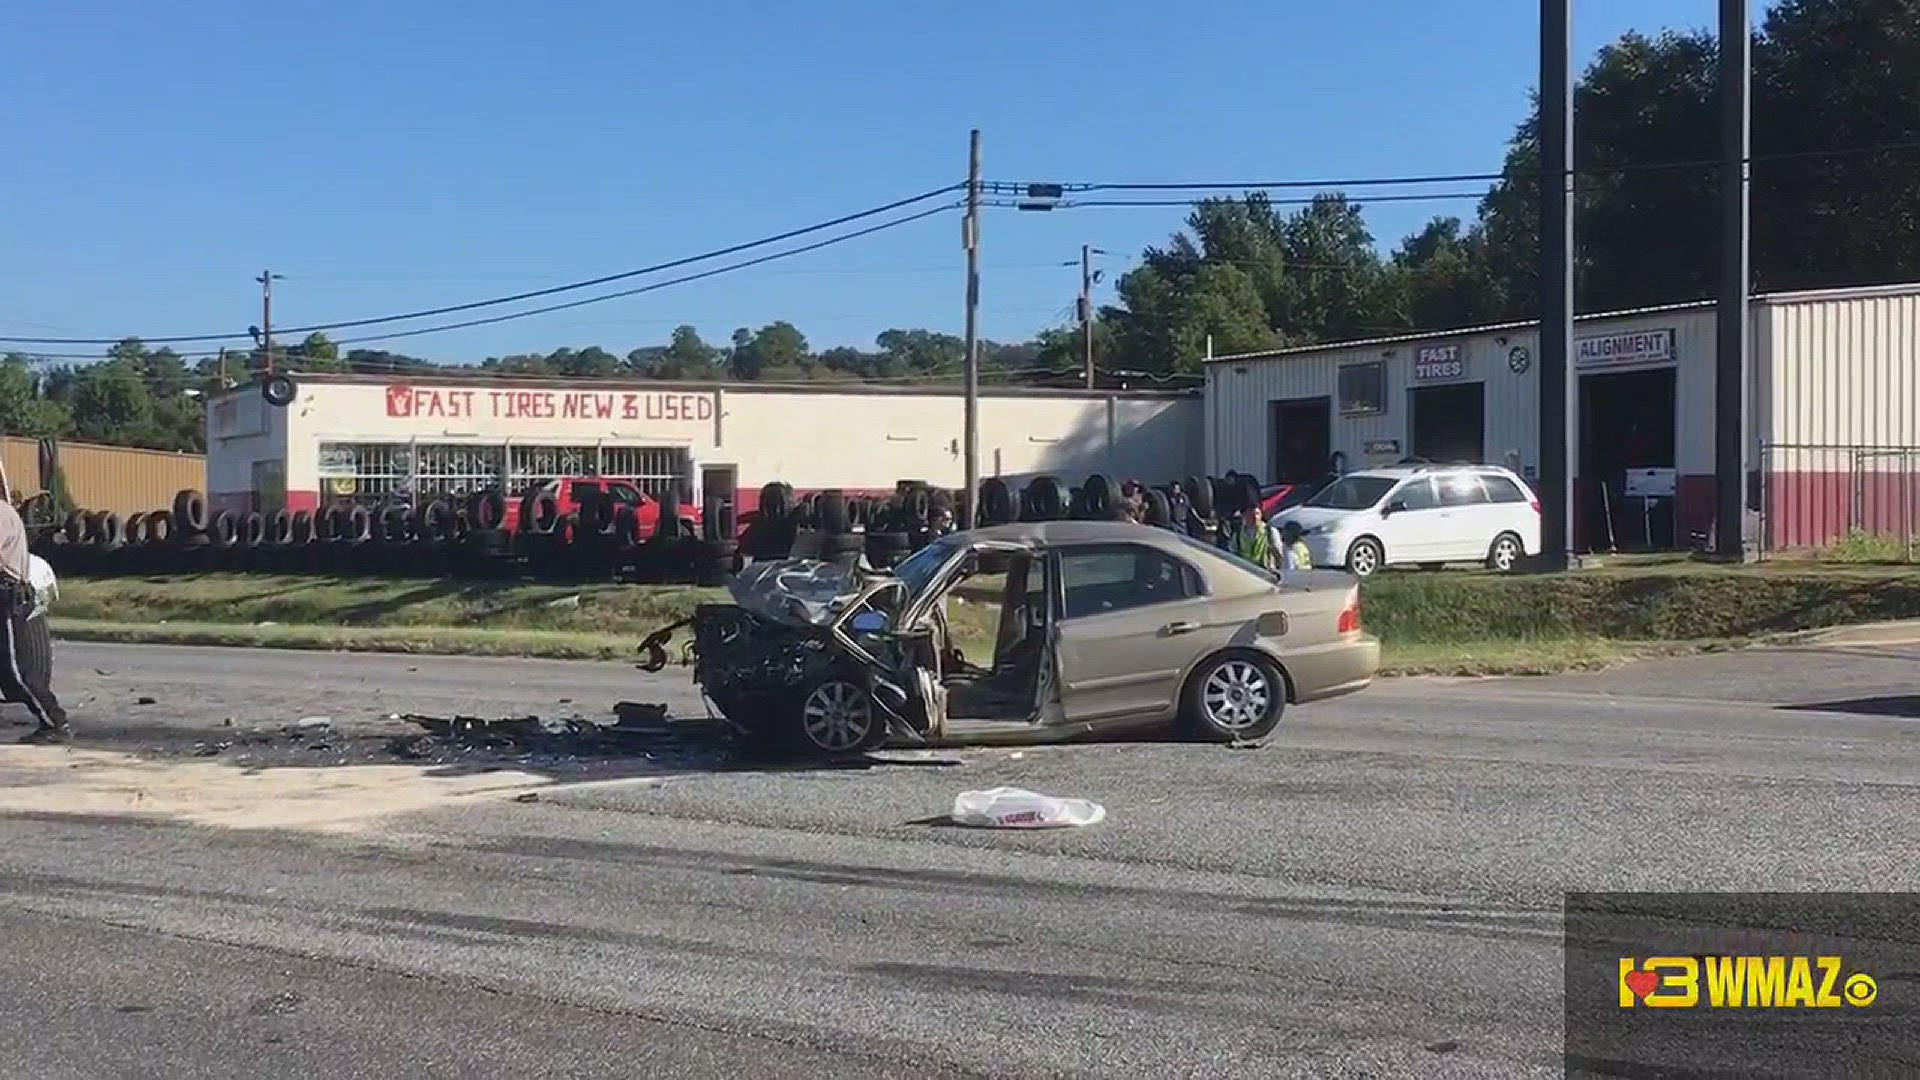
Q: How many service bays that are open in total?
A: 3